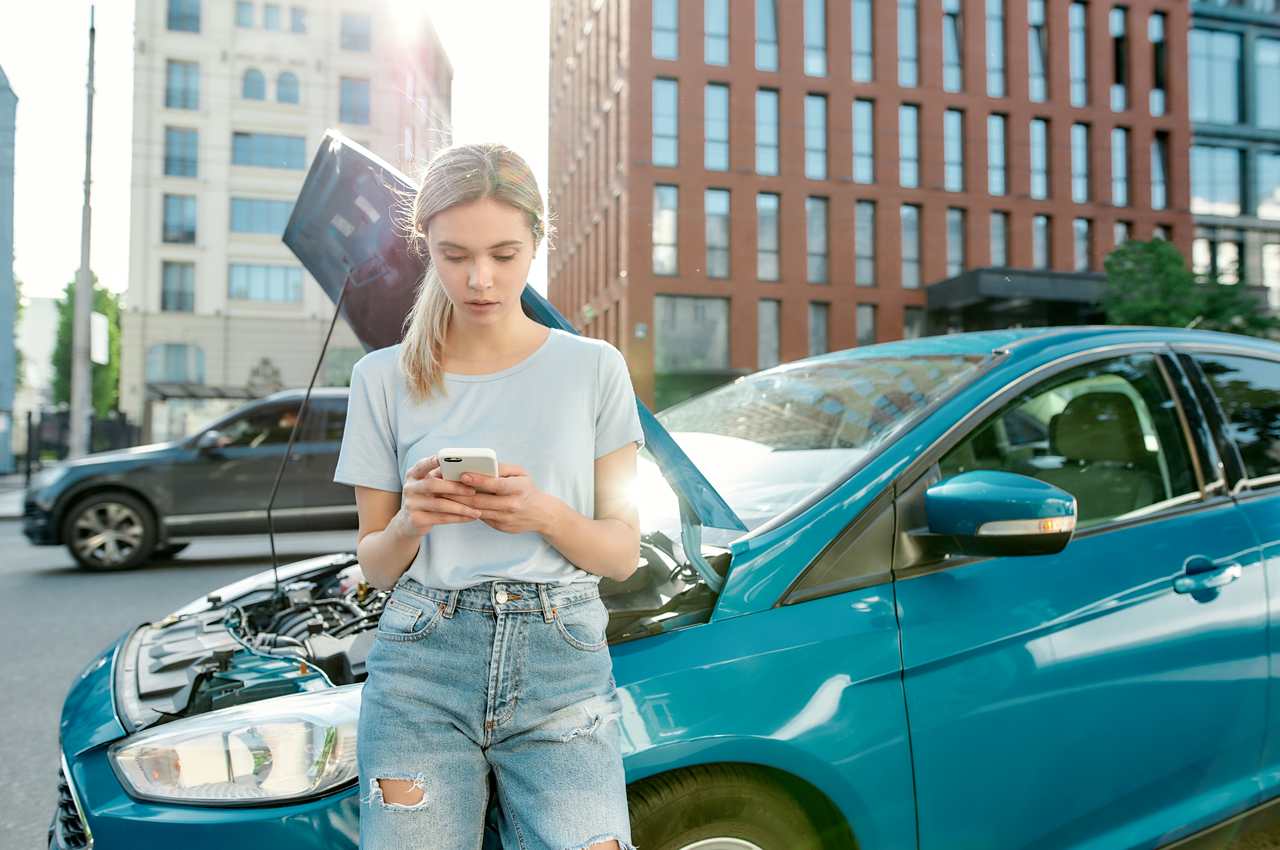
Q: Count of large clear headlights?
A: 1